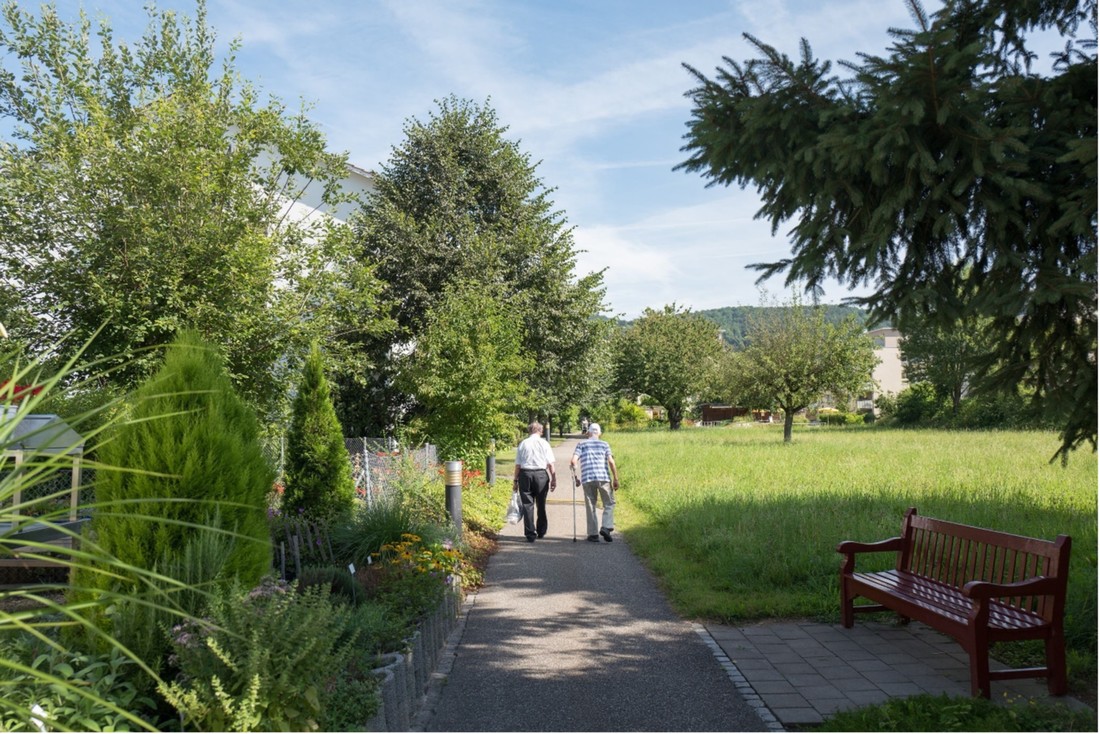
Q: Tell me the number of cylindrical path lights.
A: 3